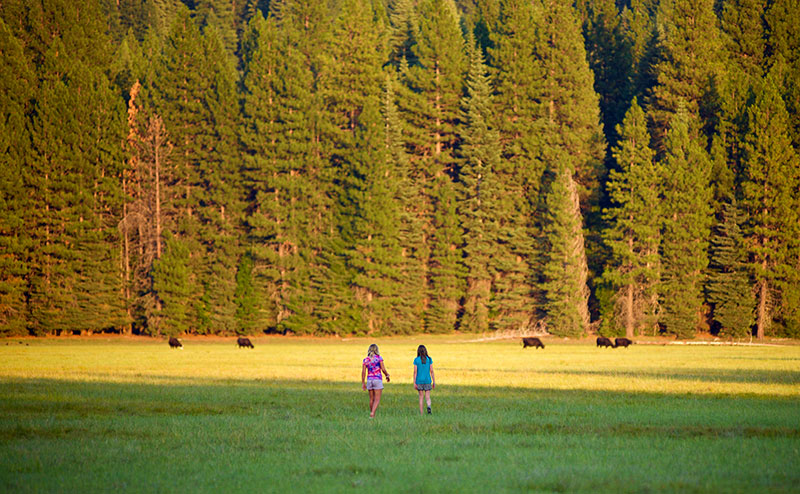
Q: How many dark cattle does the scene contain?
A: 5